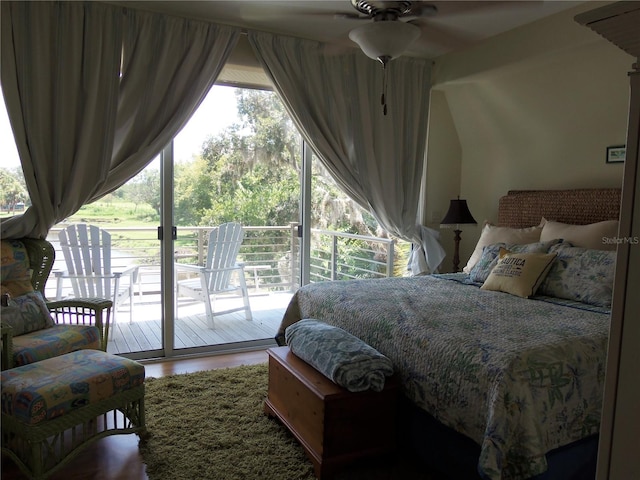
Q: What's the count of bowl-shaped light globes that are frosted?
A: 1